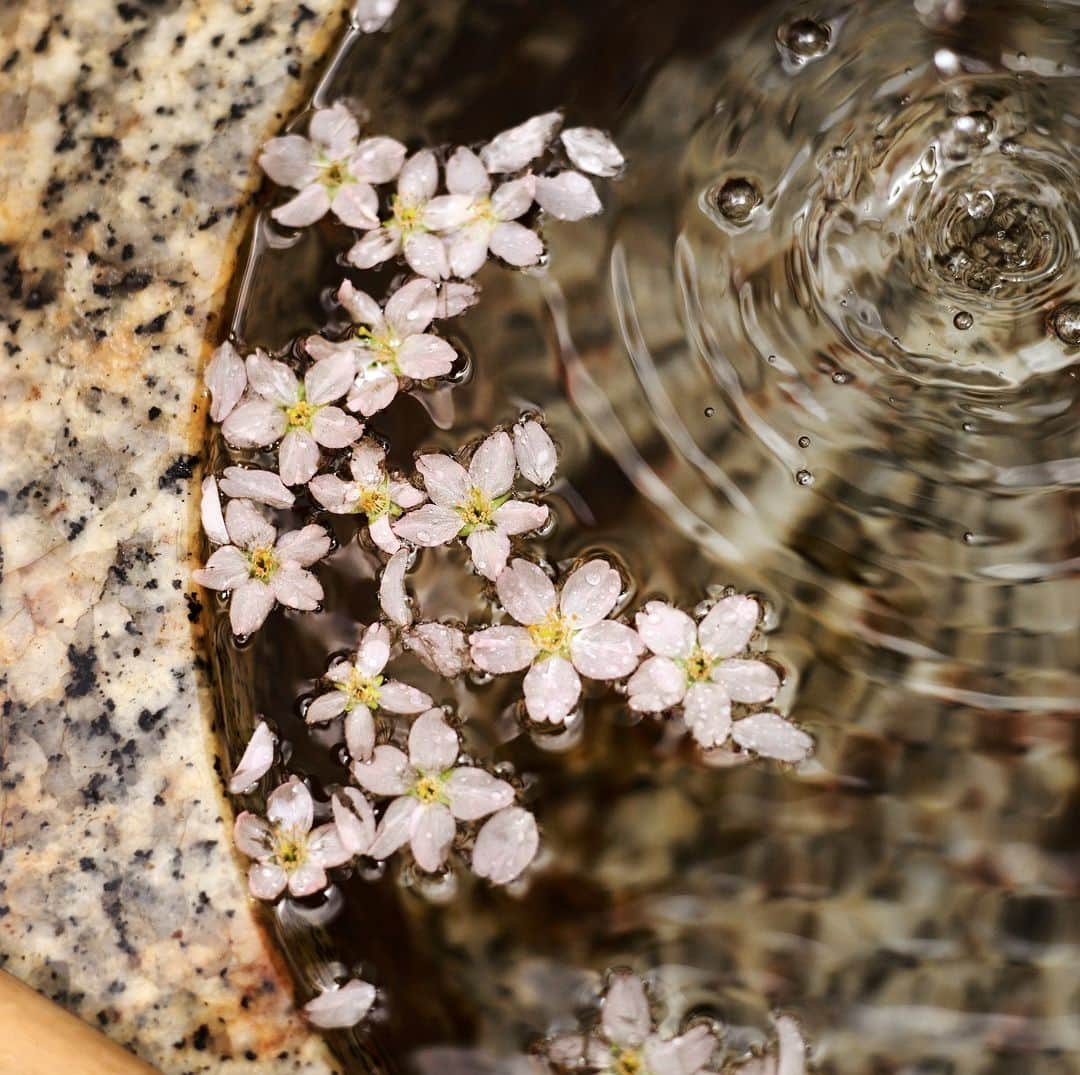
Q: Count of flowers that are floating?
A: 14